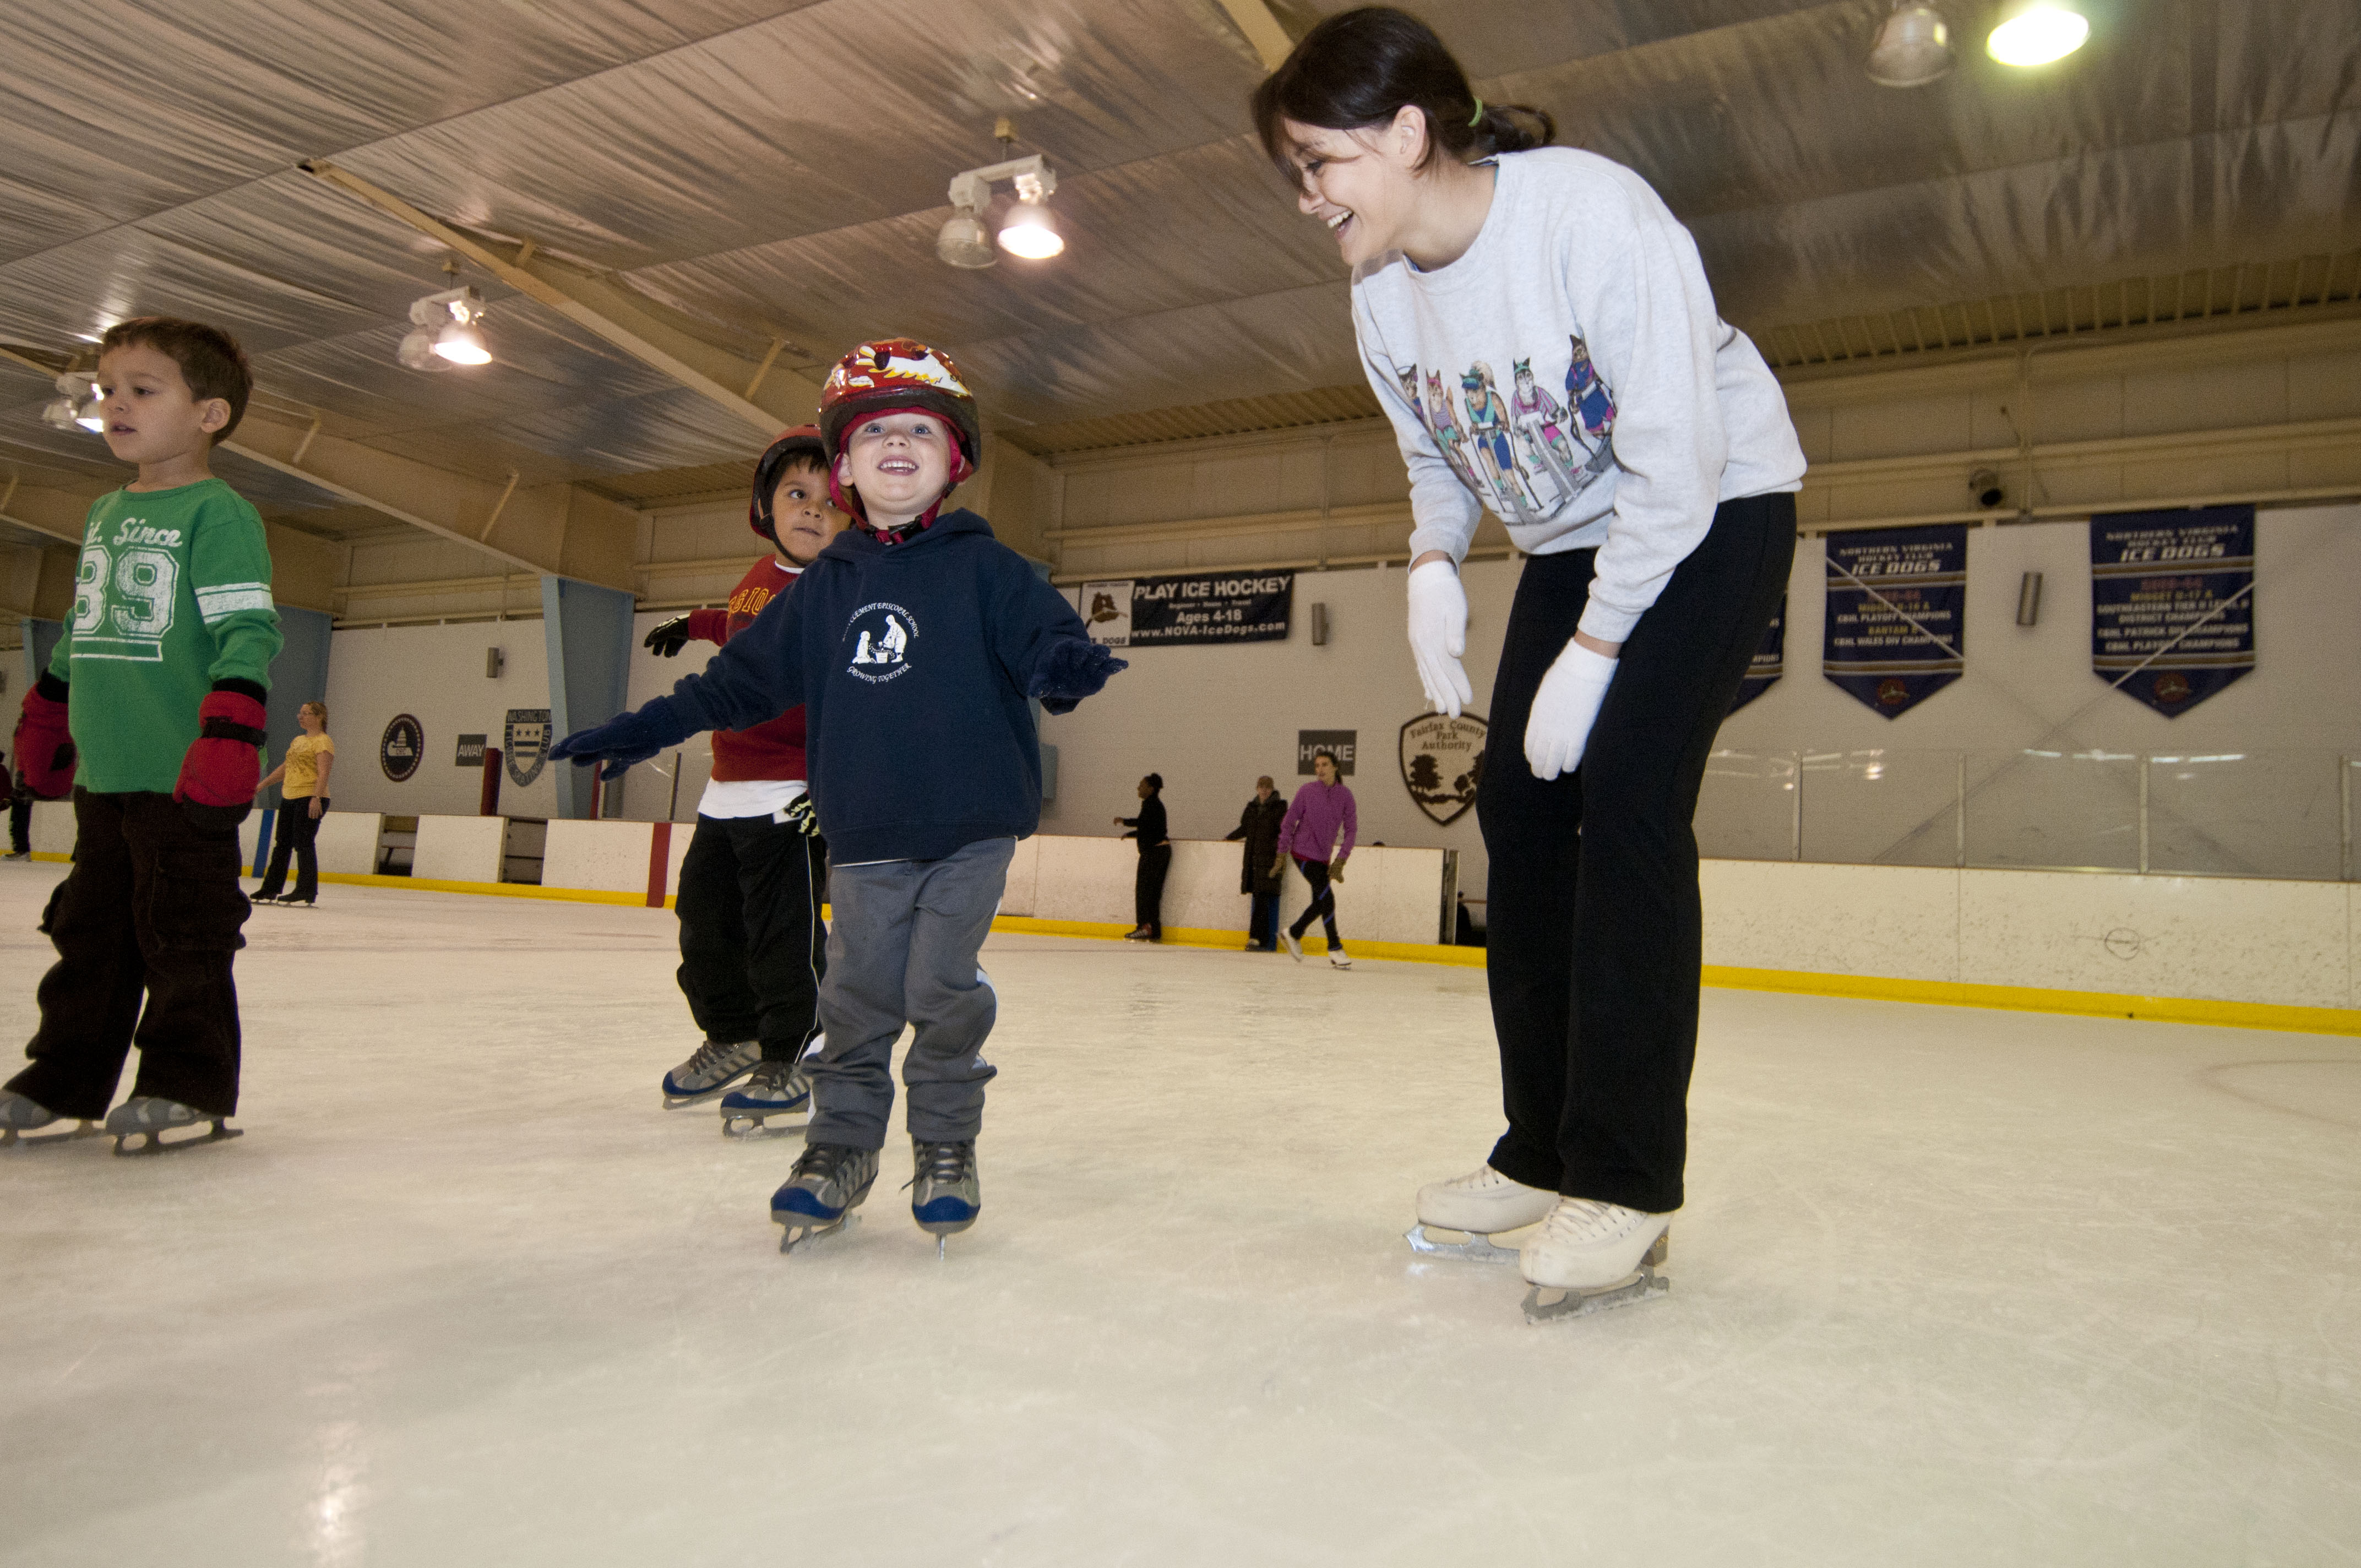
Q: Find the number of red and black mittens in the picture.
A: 2